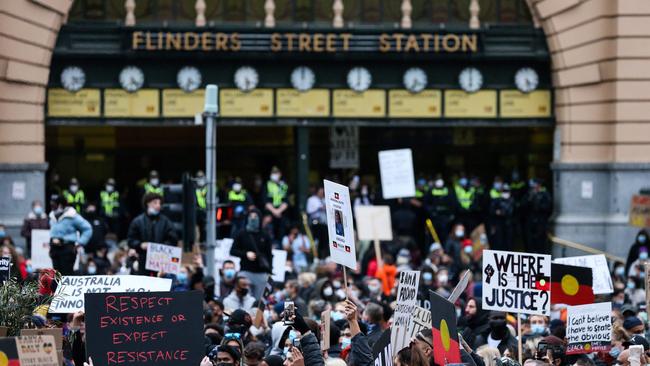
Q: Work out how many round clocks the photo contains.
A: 9